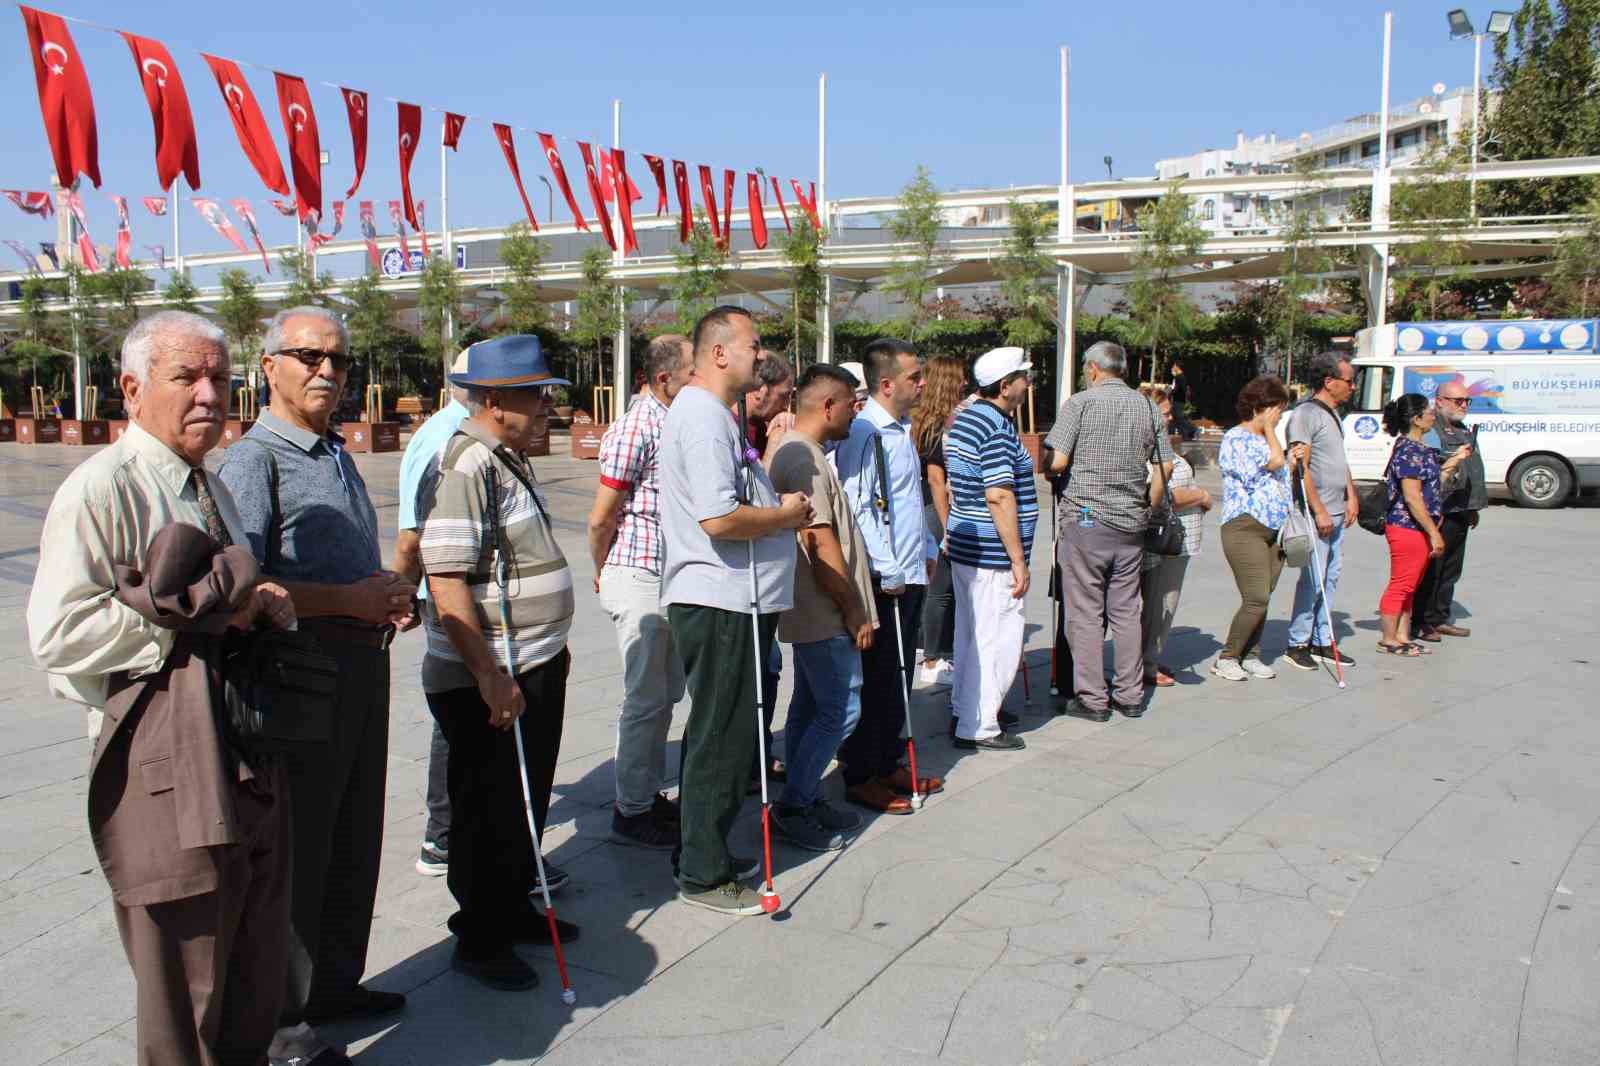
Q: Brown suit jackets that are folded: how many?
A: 1